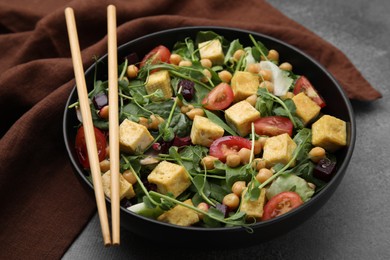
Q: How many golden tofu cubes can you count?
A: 13